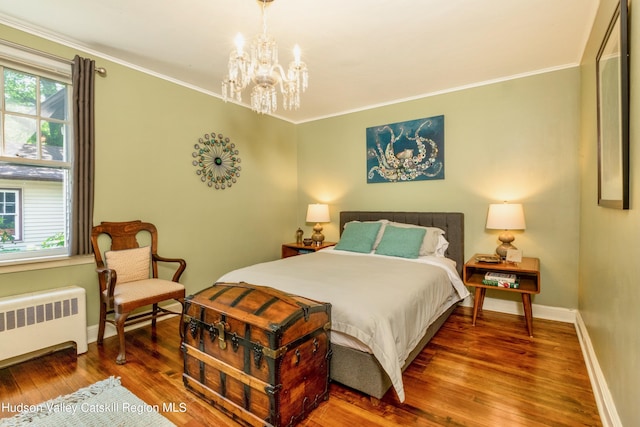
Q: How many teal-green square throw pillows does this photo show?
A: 2